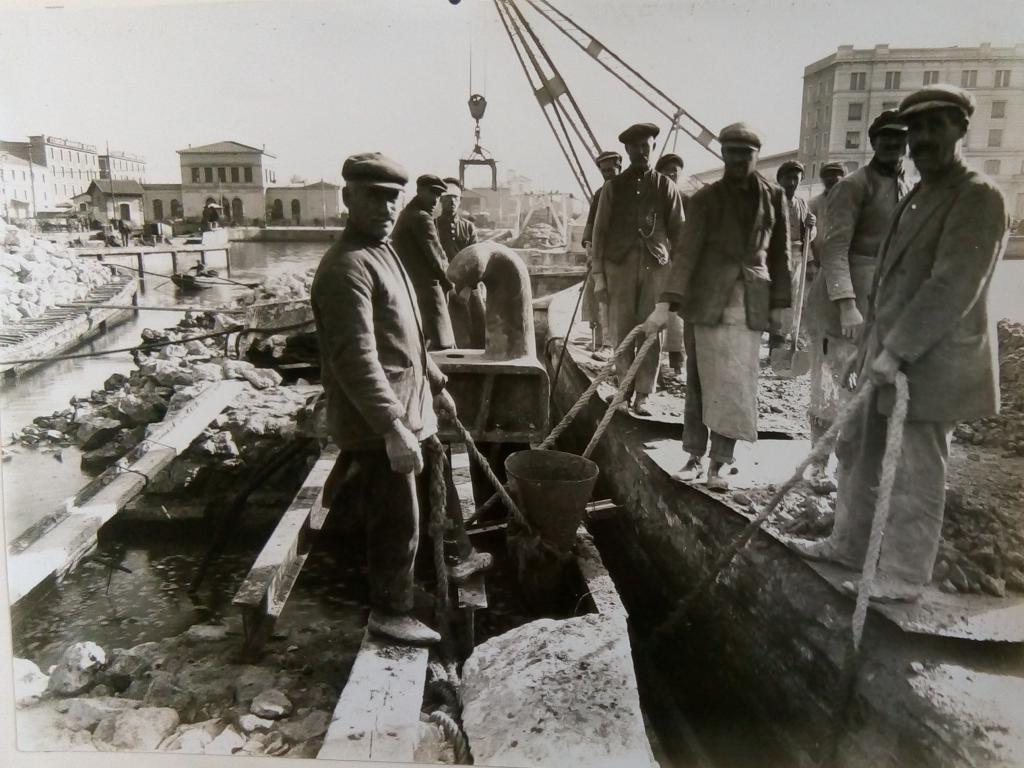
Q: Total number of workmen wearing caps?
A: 11